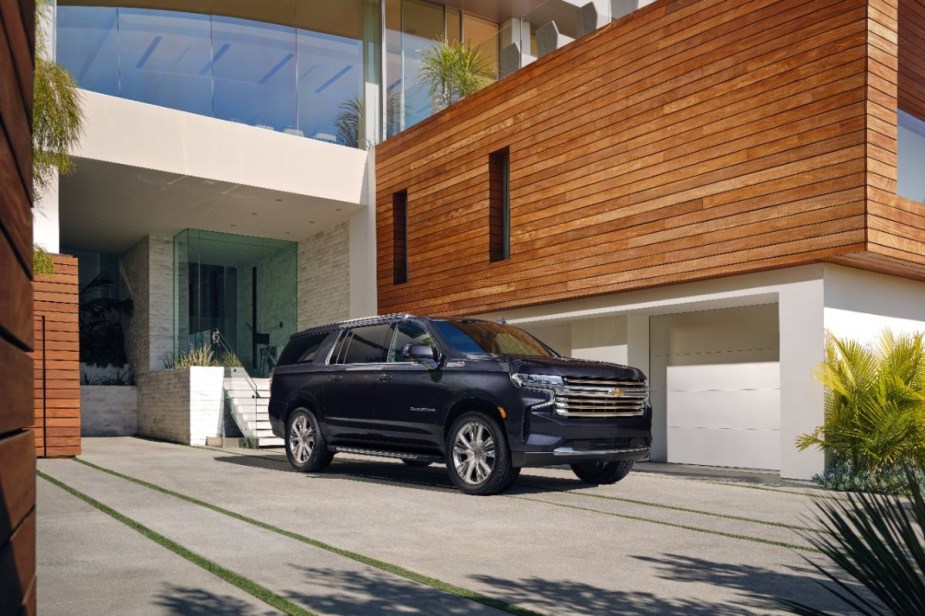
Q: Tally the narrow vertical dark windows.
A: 2